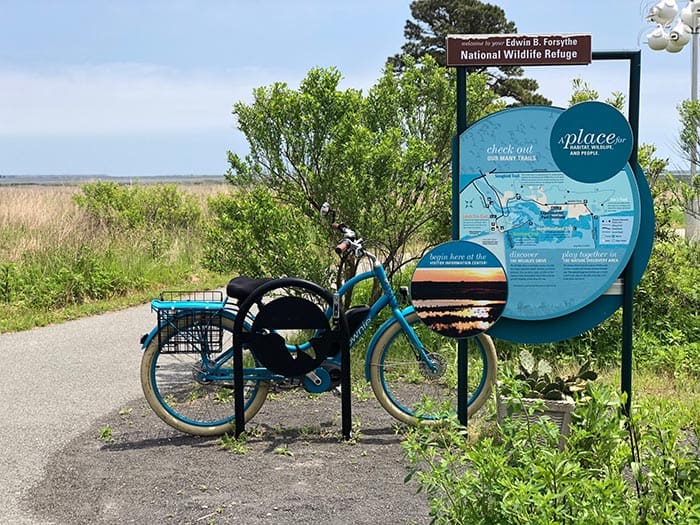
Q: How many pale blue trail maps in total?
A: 1